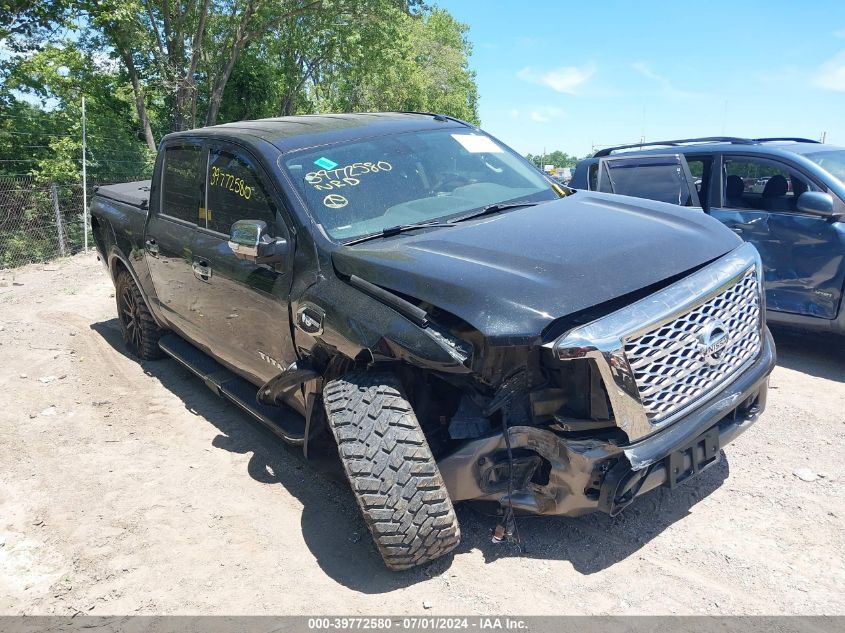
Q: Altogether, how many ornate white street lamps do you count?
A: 0